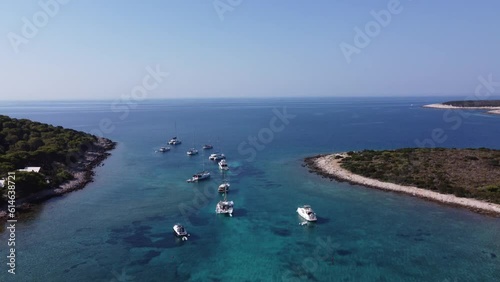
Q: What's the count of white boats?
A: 11